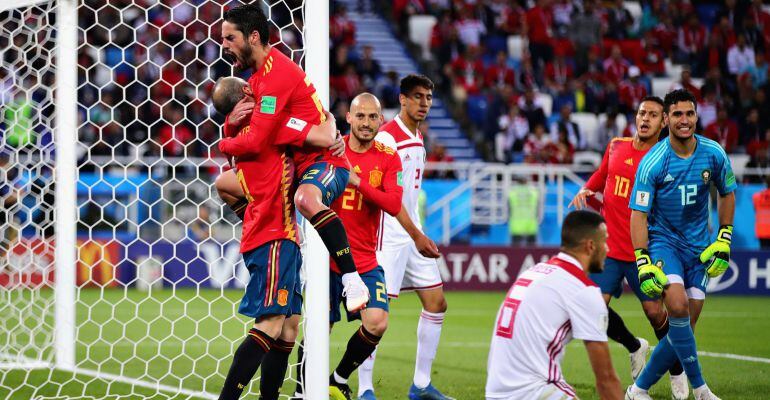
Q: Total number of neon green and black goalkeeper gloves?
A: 2